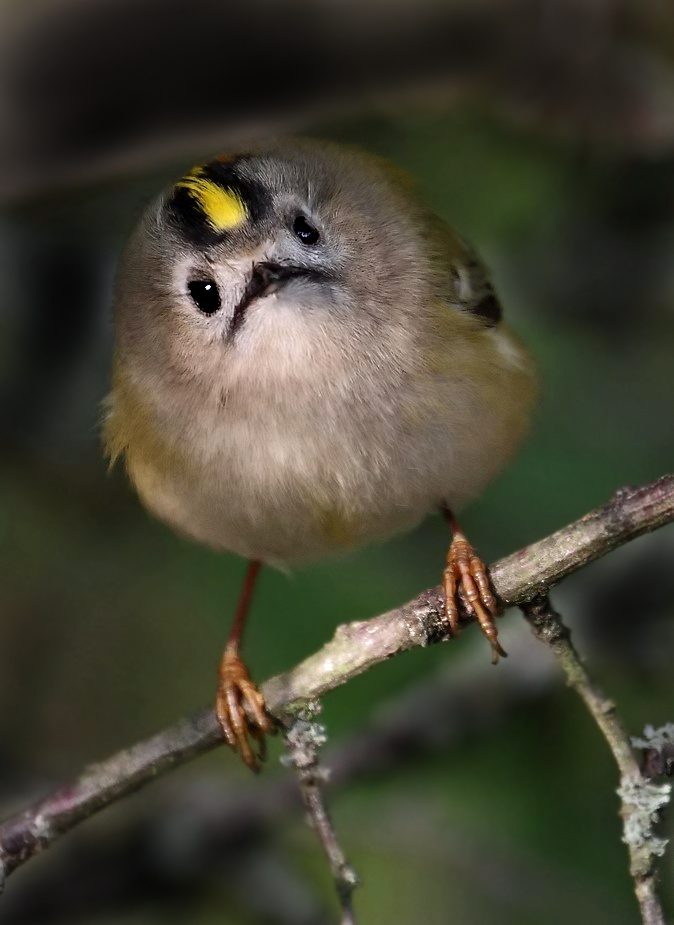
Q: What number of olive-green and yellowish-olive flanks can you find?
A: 2